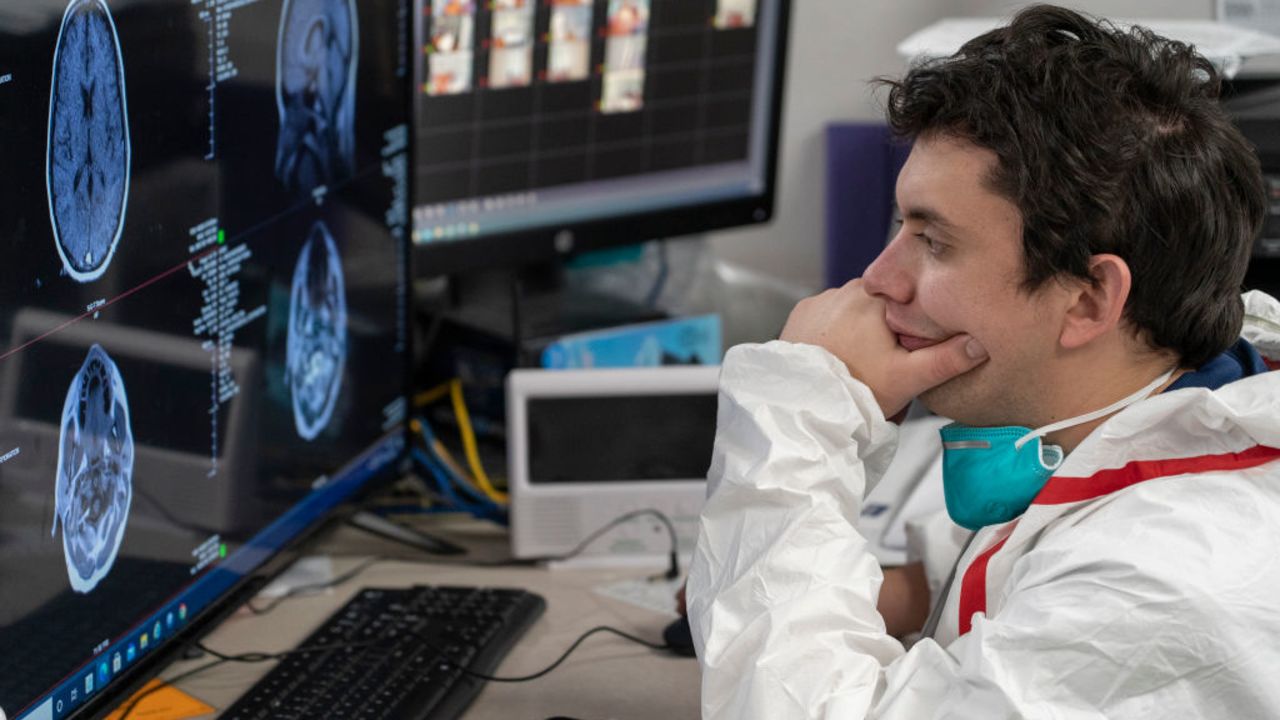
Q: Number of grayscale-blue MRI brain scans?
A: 4